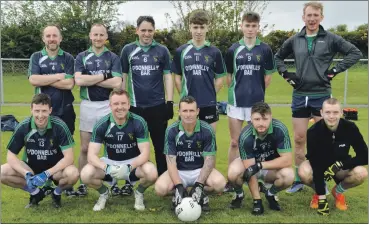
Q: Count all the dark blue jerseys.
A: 9